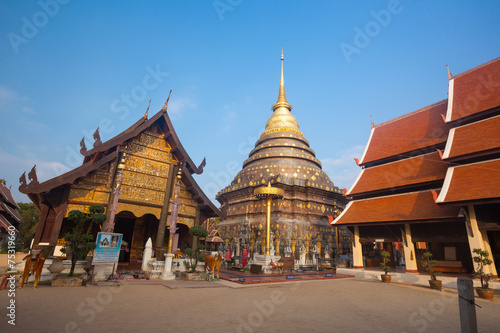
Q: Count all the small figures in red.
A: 2